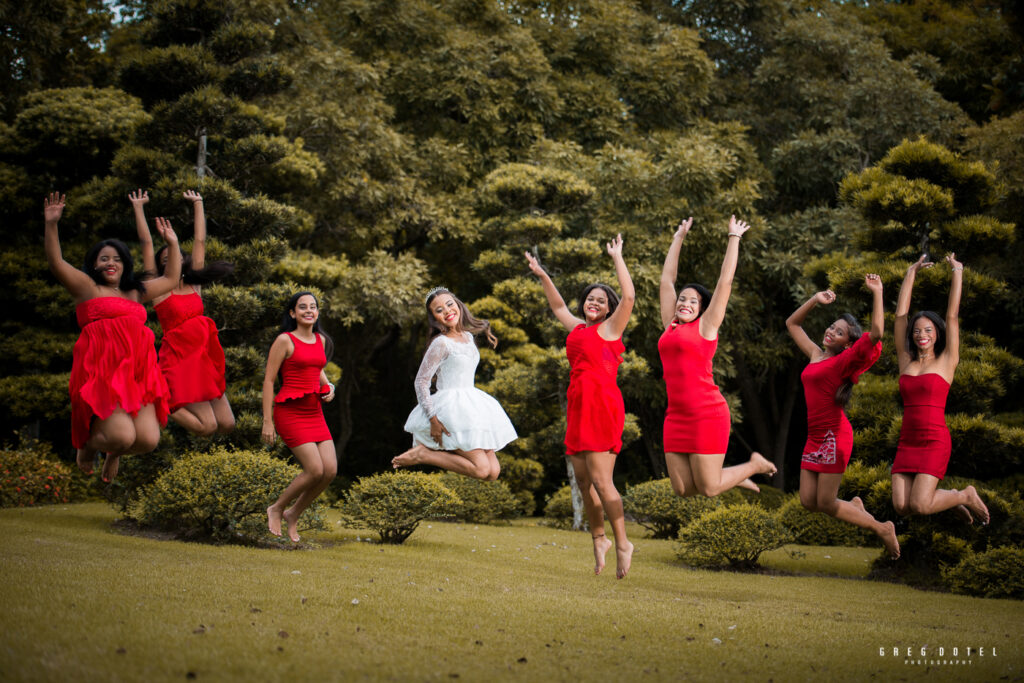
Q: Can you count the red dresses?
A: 7